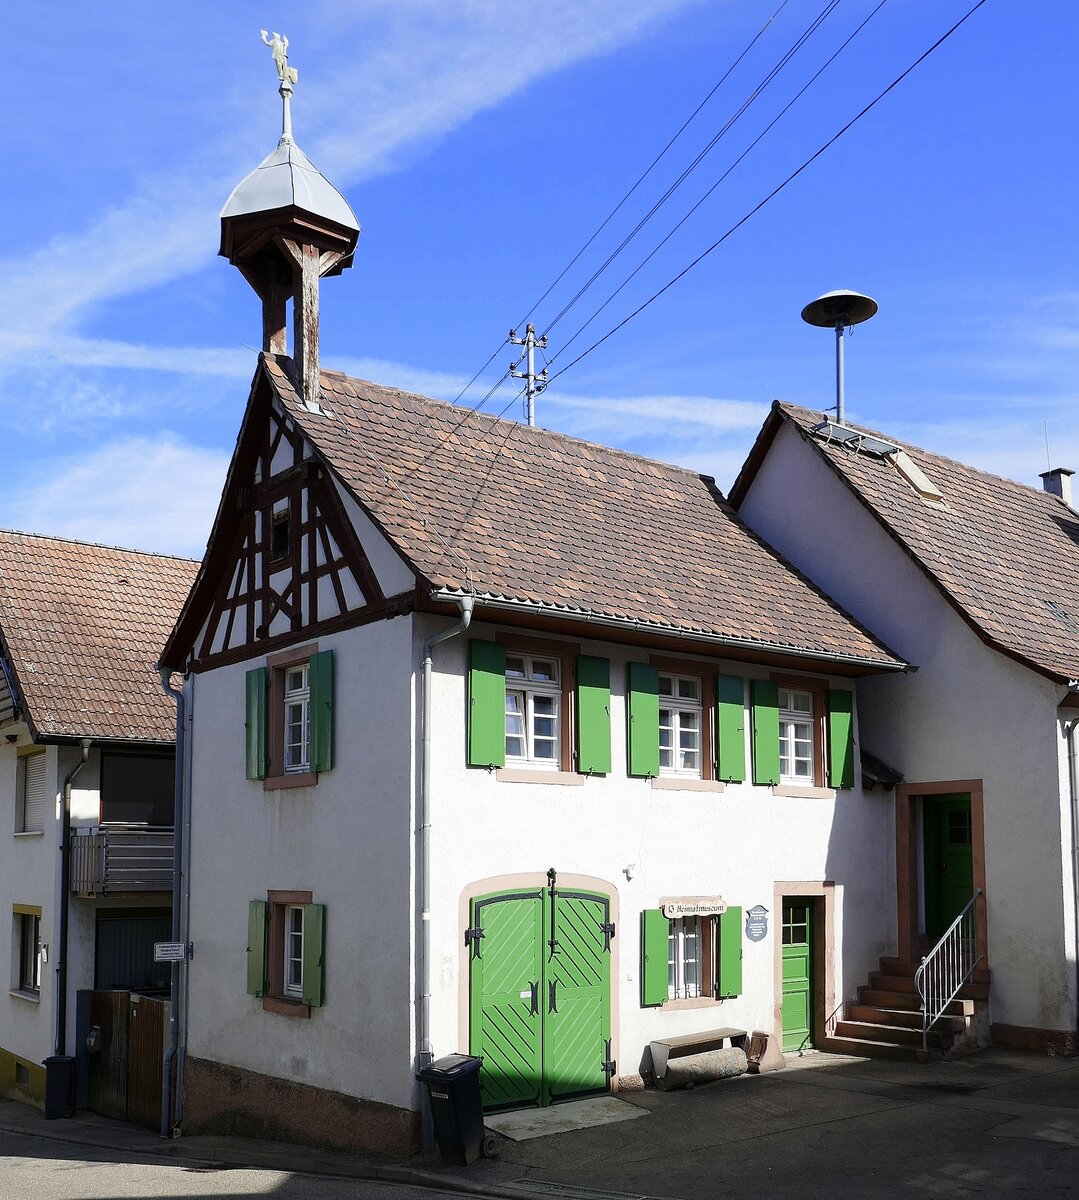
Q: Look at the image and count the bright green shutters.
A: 12